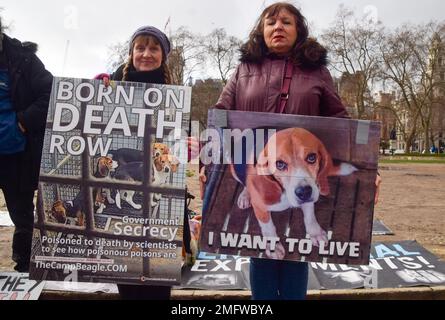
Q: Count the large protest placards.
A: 2